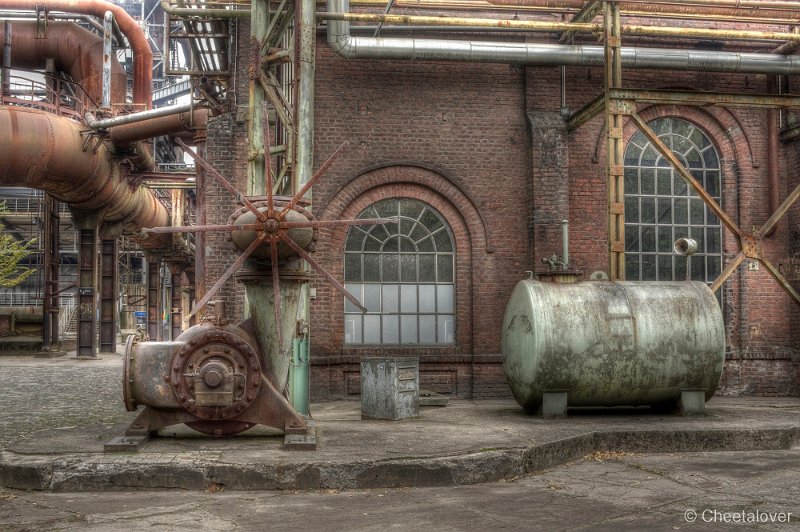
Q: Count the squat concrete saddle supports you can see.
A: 2